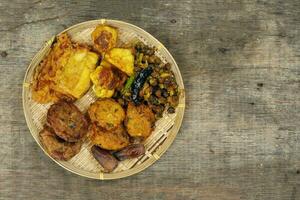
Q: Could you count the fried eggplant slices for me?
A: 2